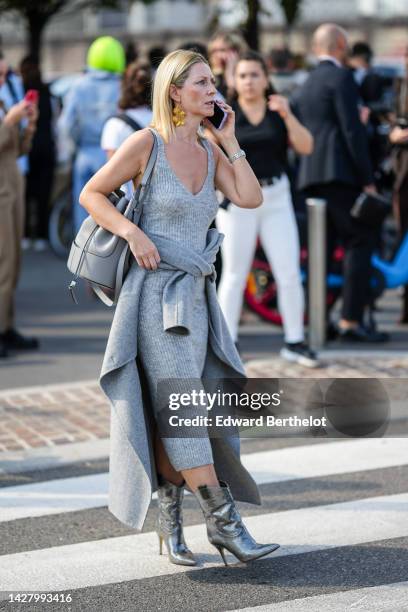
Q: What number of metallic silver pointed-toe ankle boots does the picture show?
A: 2